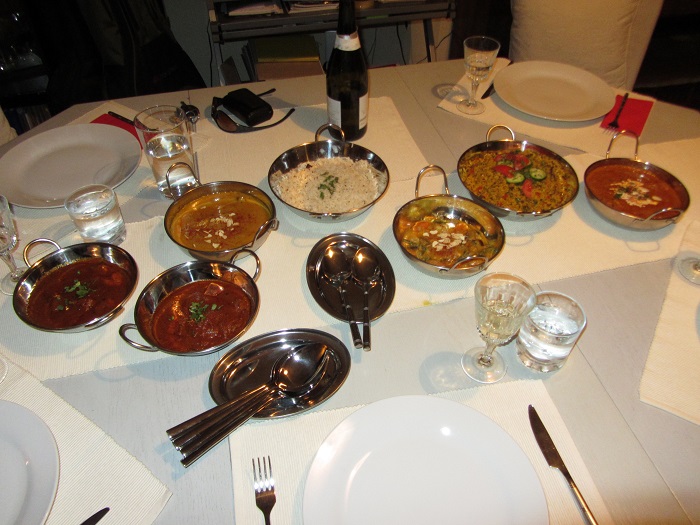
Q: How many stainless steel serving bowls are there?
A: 7